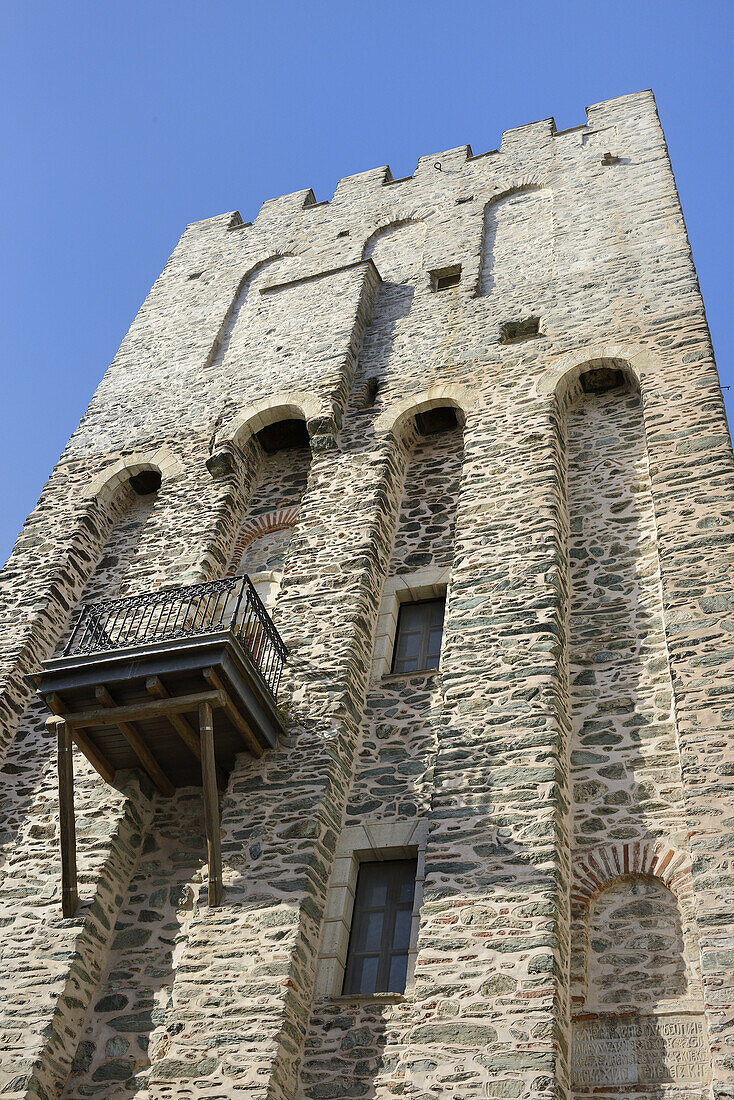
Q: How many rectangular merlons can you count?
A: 6